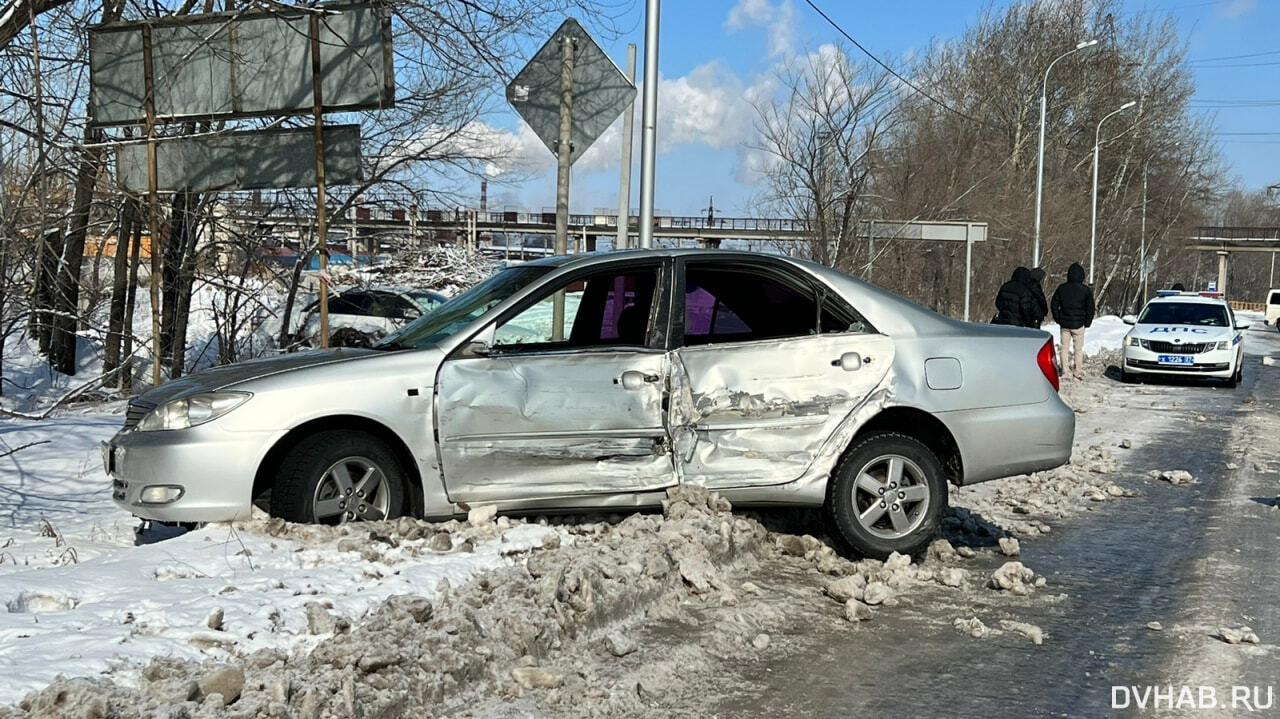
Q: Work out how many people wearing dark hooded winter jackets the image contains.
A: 3